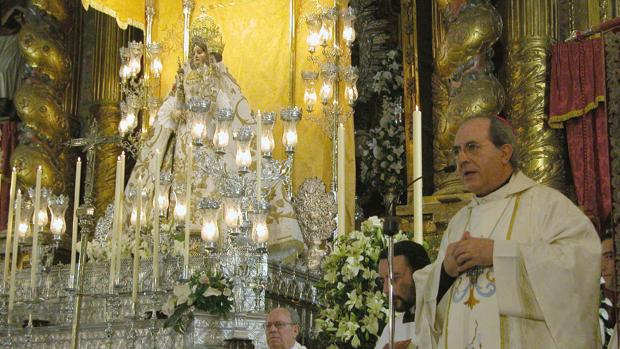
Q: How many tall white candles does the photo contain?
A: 12